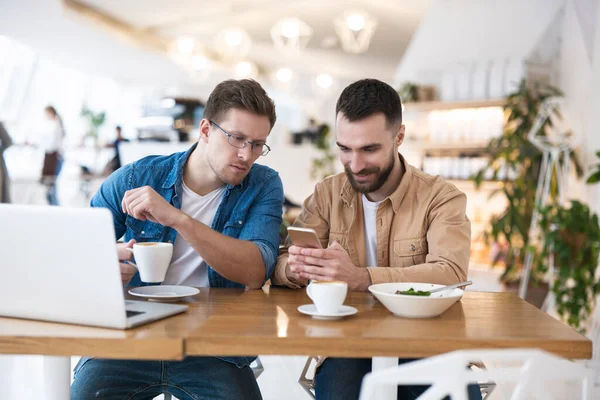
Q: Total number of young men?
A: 2